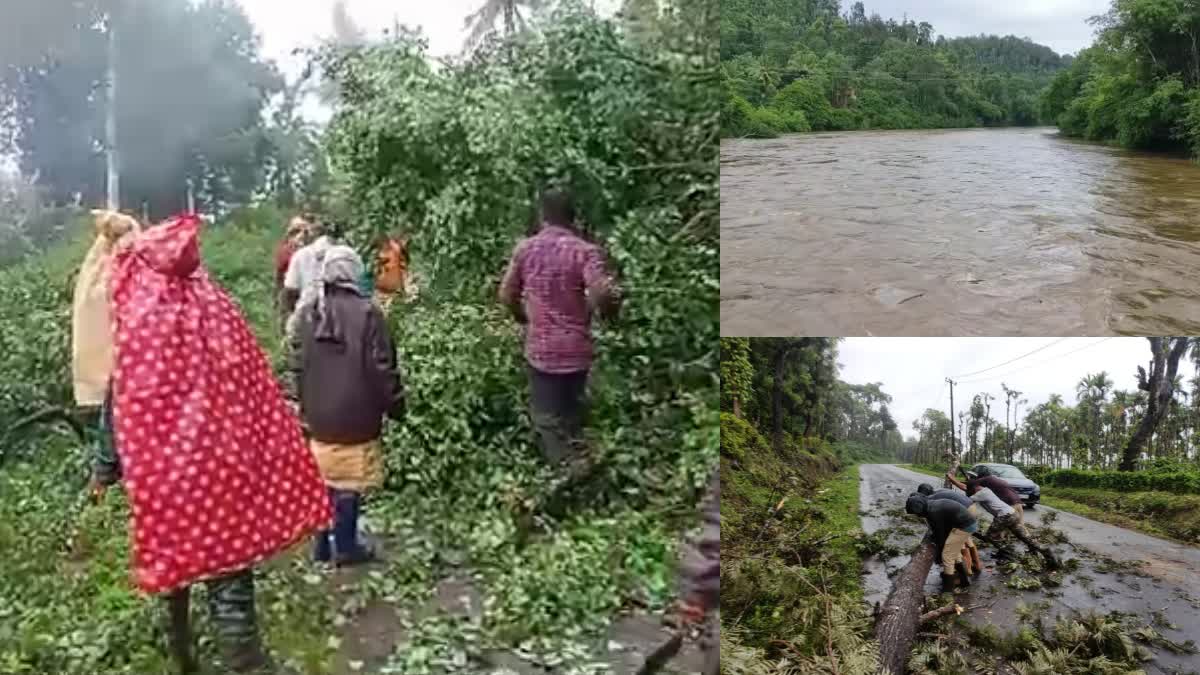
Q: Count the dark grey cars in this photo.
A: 1